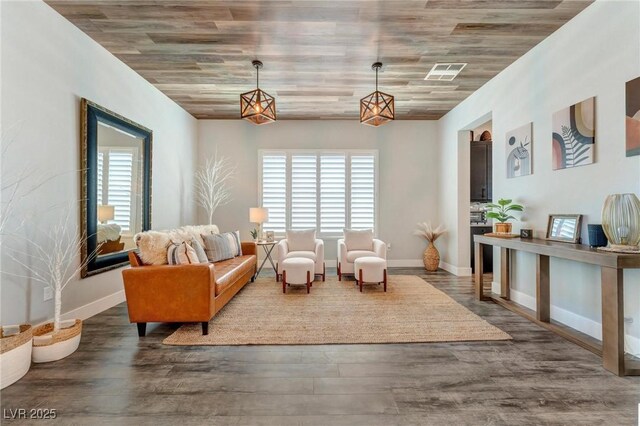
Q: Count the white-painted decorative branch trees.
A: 3